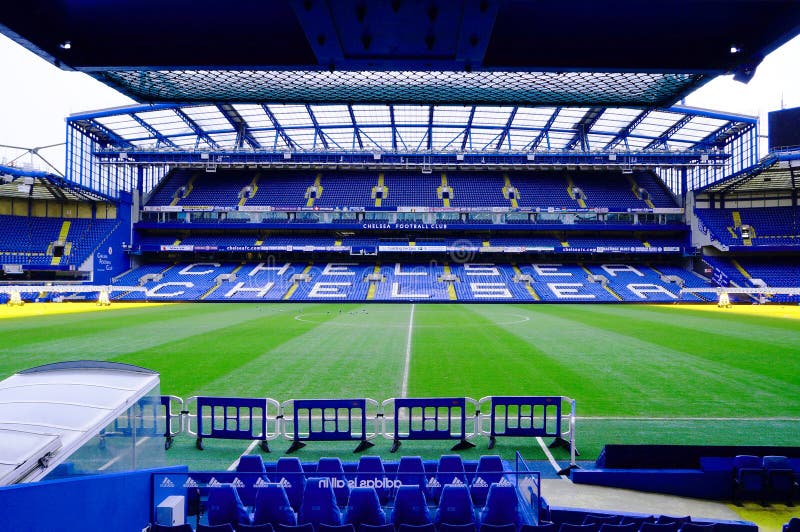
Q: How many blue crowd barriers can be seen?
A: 5